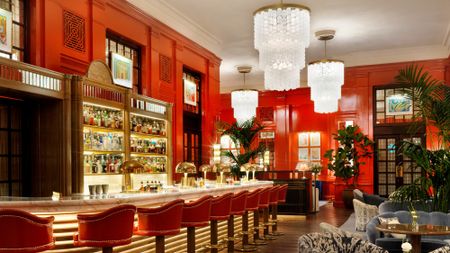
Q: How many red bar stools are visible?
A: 10